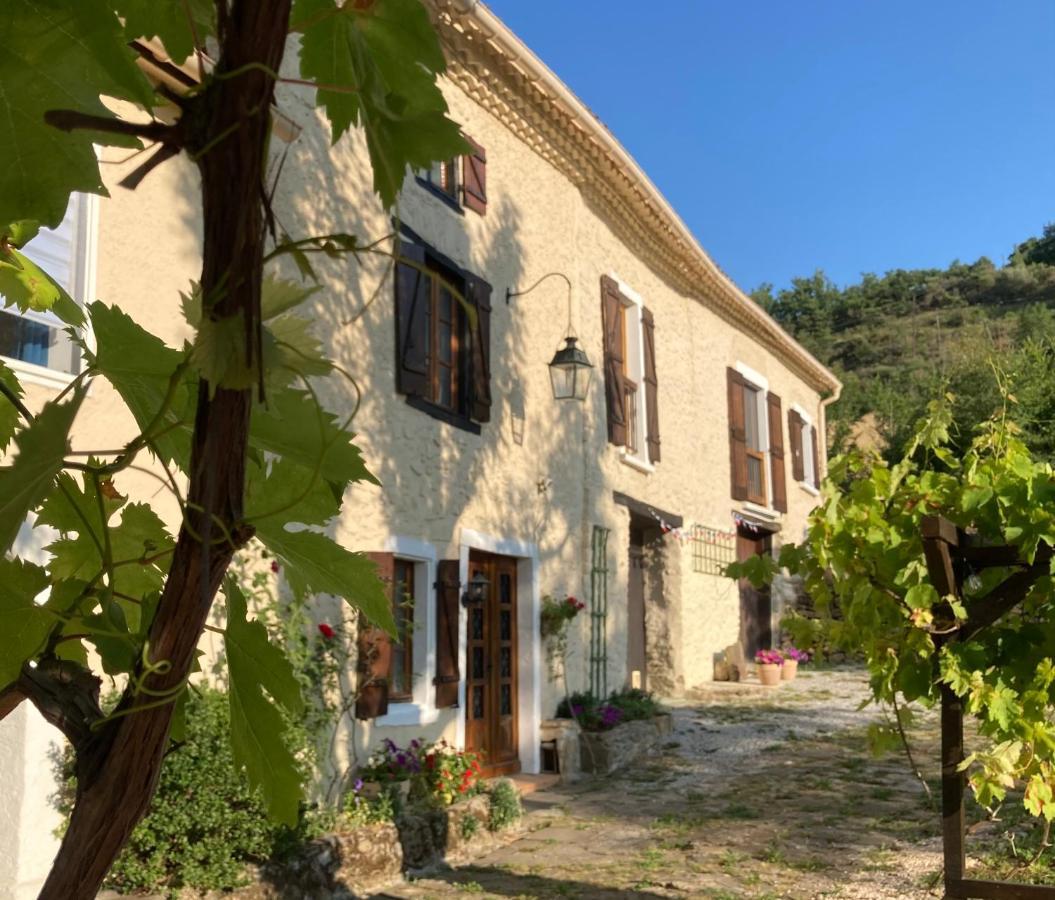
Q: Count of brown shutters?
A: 11